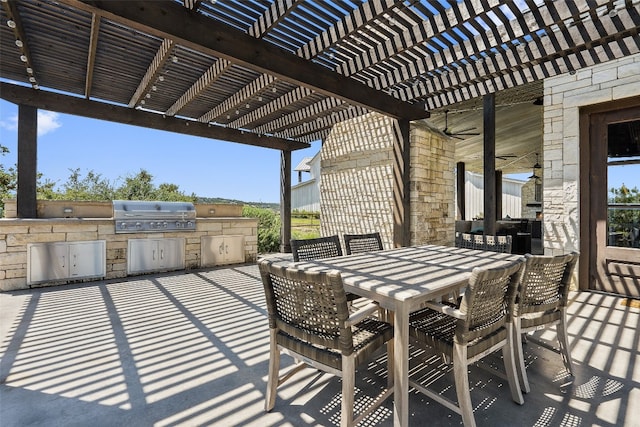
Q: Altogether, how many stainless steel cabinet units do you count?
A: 3